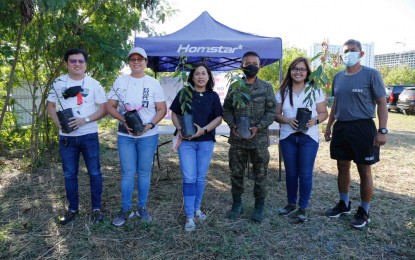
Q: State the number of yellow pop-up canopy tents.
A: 0